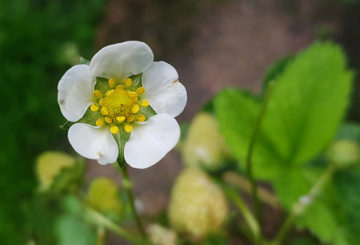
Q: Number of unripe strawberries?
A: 5